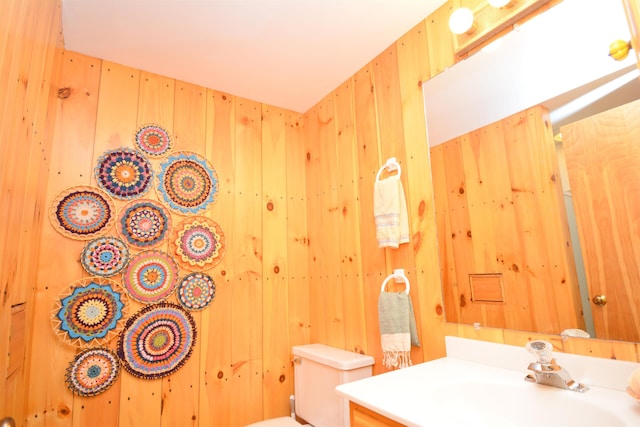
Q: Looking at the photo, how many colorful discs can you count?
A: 12